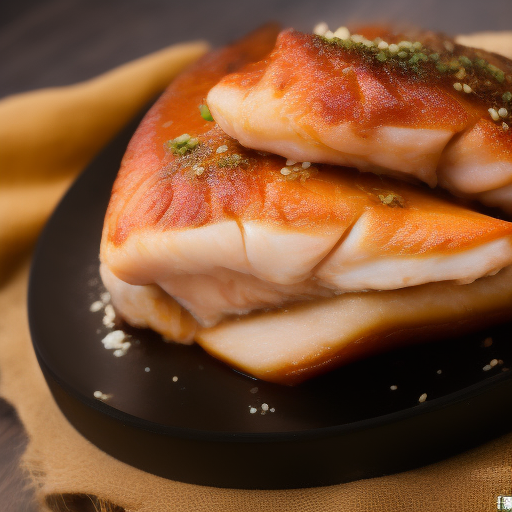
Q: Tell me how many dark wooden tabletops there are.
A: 1